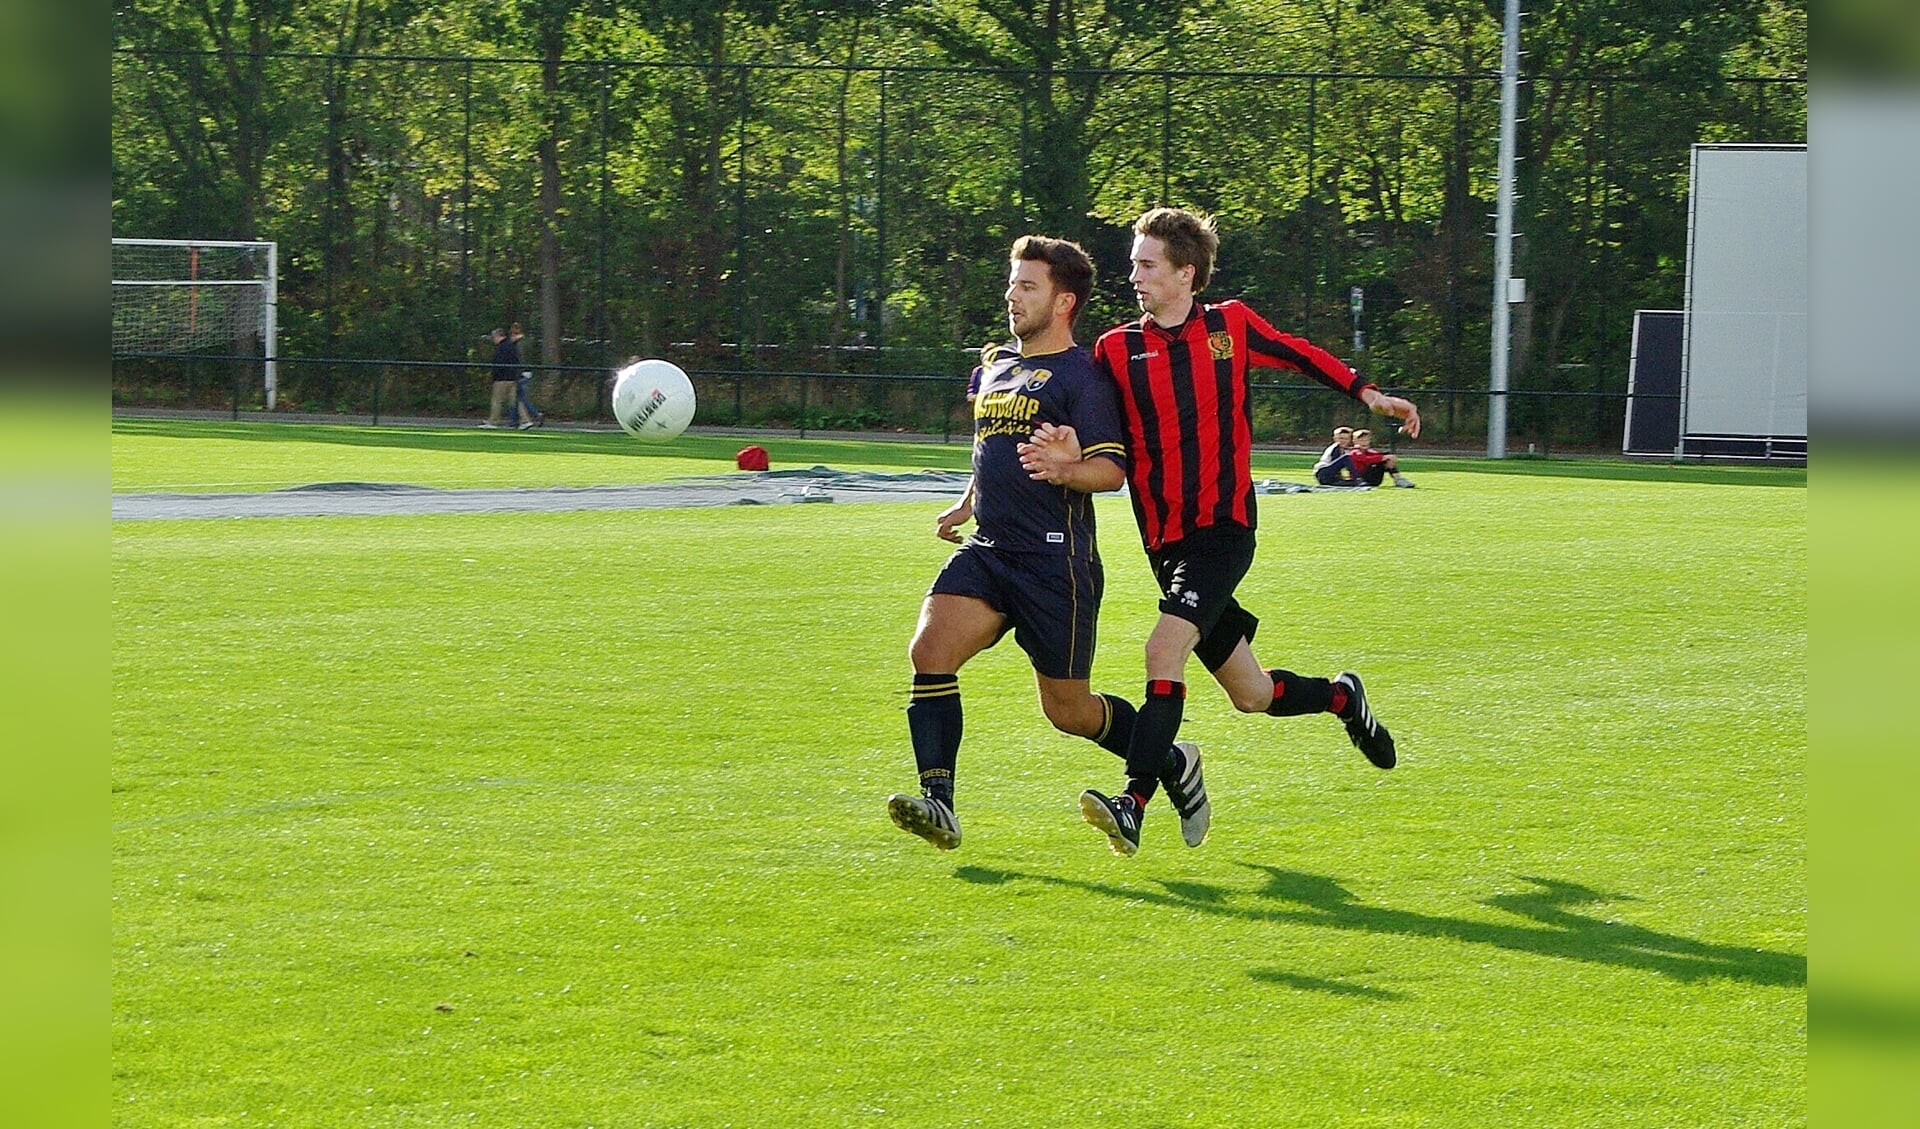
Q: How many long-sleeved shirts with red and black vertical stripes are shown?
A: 1